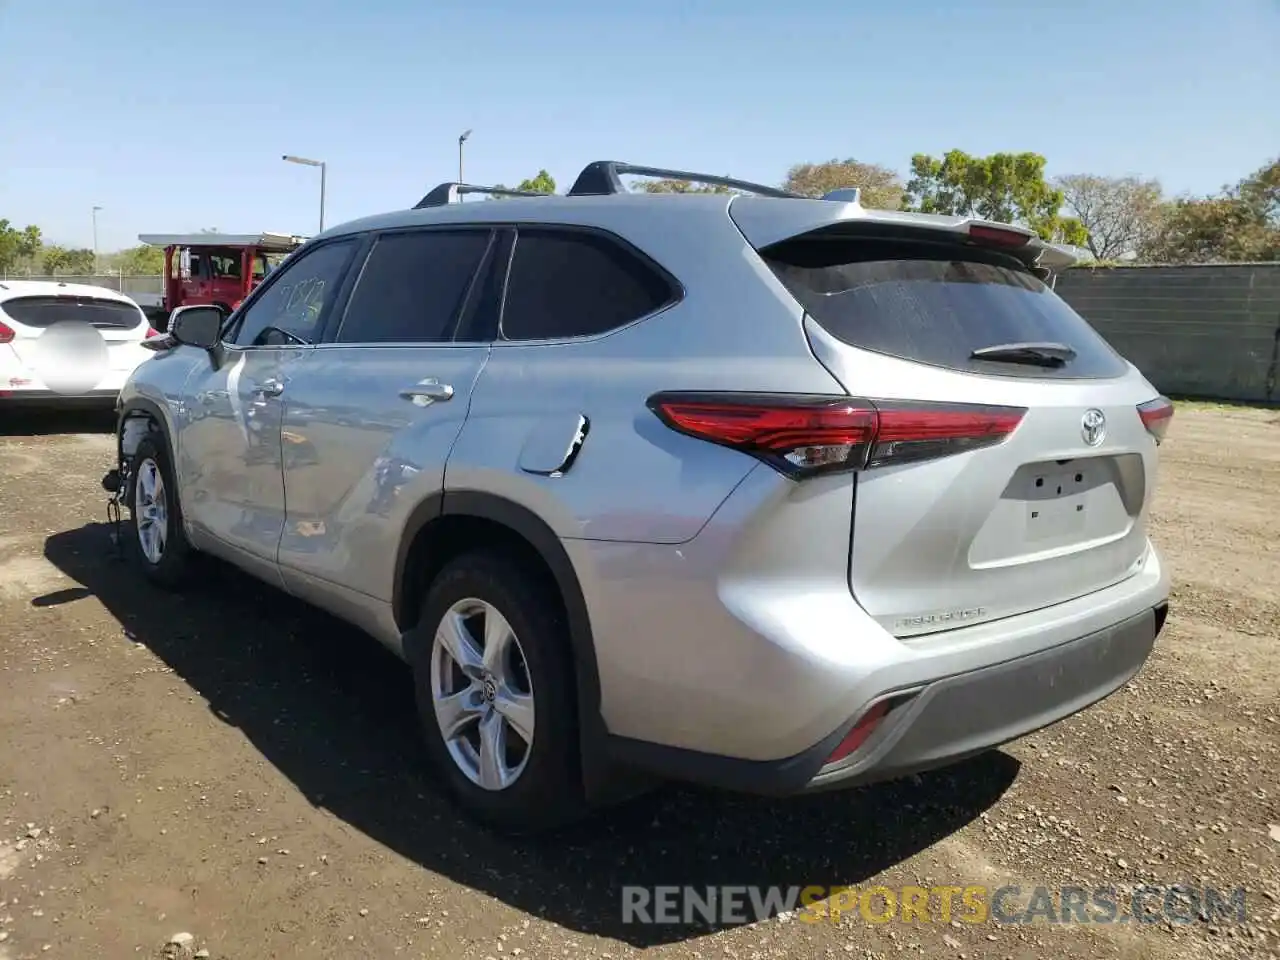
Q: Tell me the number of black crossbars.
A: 2